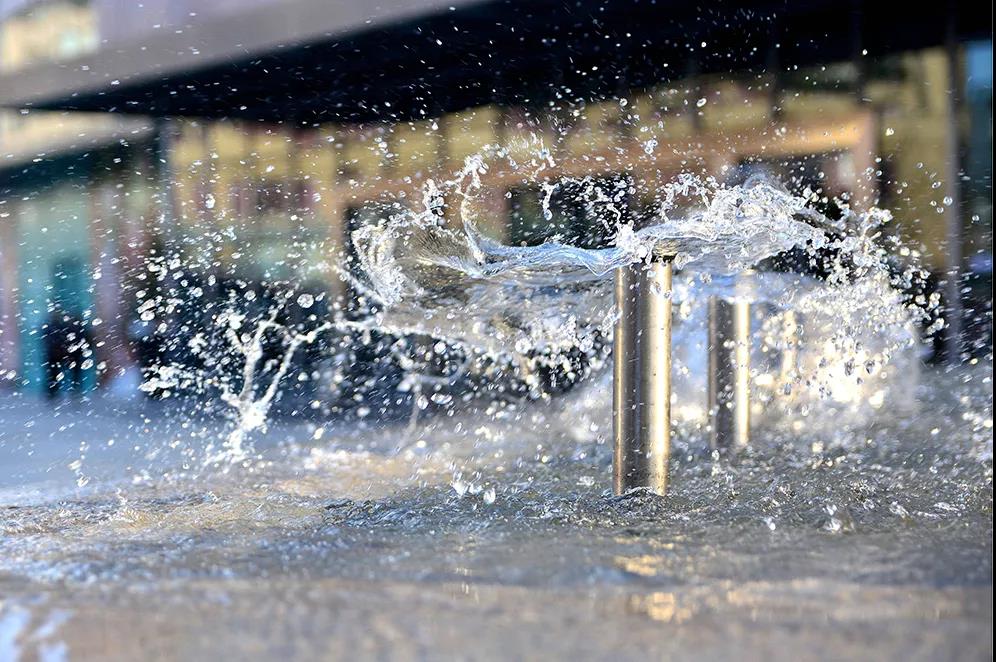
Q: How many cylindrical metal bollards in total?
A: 2